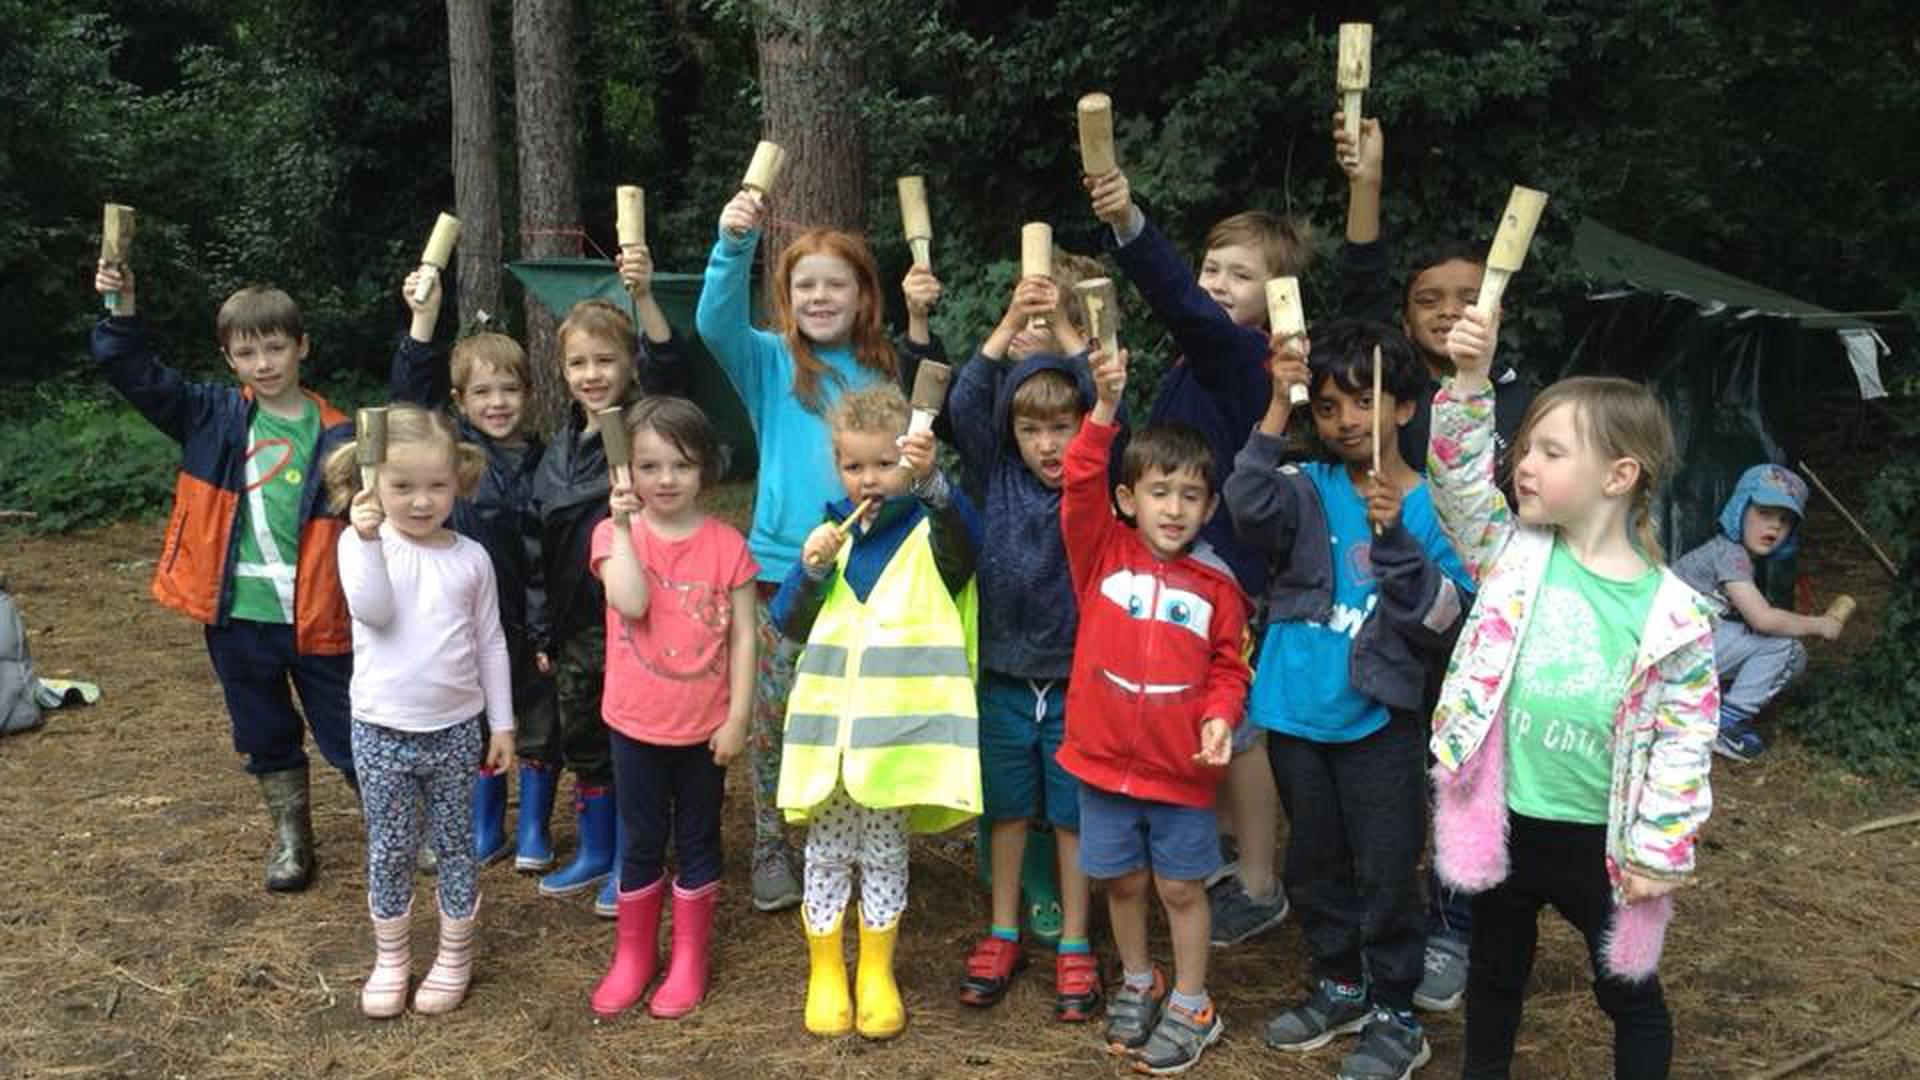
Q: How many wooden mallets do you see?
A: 15